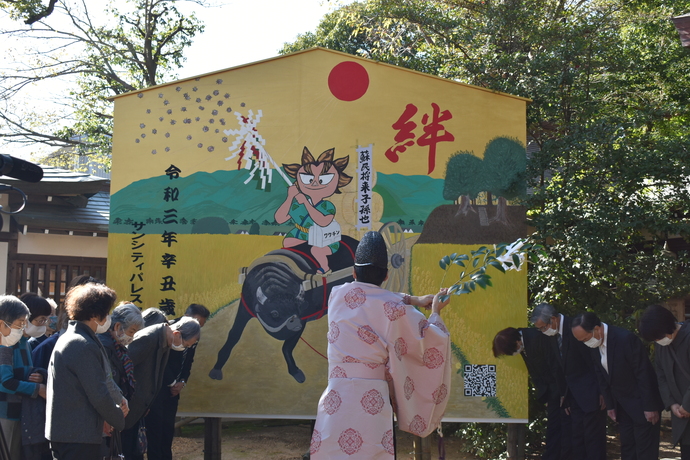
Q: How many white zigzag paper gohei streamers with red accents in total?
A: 1